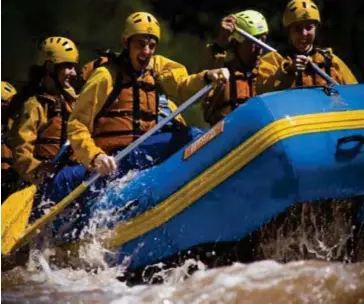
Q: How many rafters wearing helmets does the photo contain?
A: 5